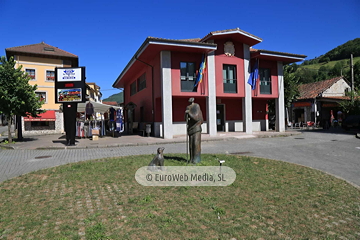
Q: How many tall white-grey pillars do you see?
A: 4